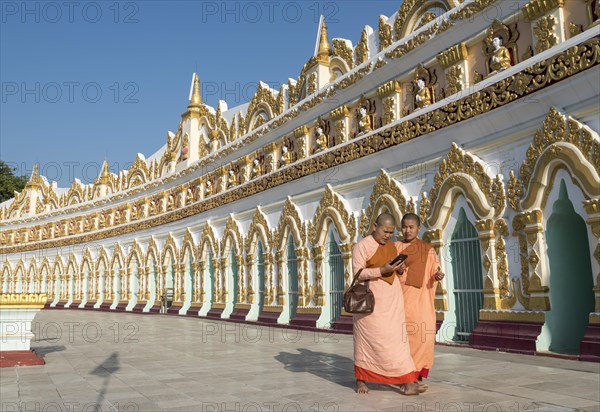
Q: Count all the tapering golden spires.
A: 4